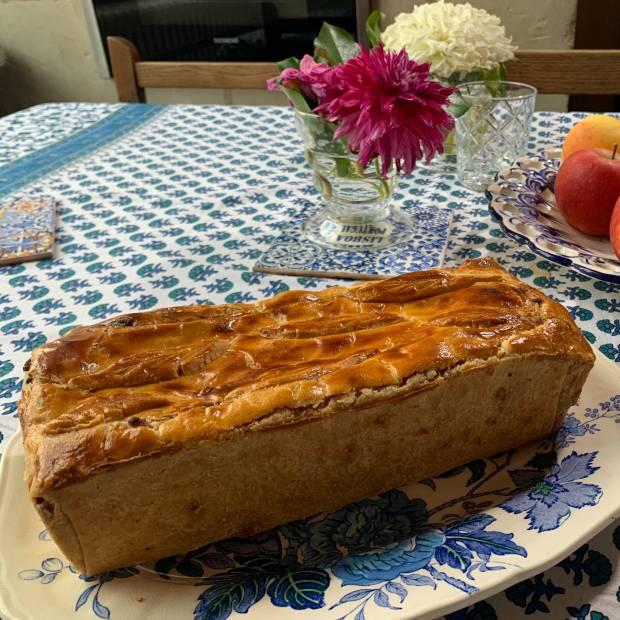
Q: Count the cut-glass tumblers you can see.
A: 1